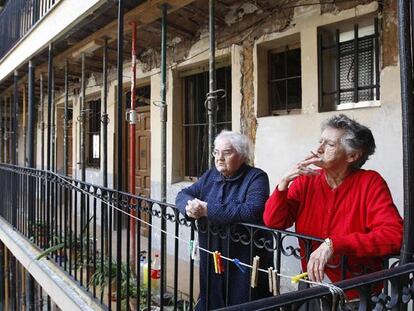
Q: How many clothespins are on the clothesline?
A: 9